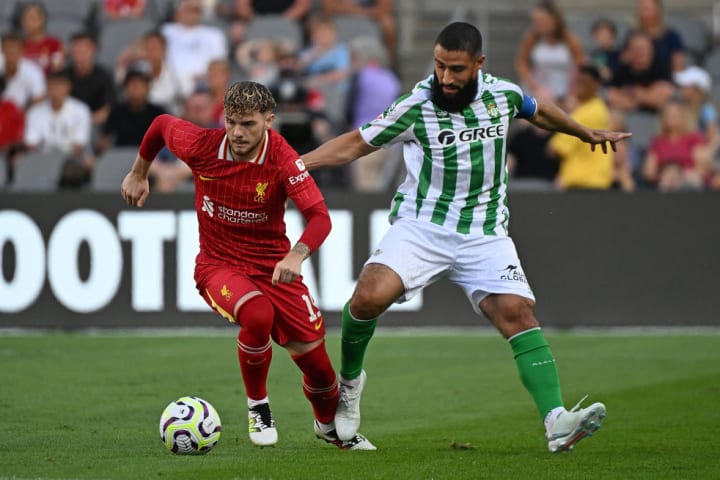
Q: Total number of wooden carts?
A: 0